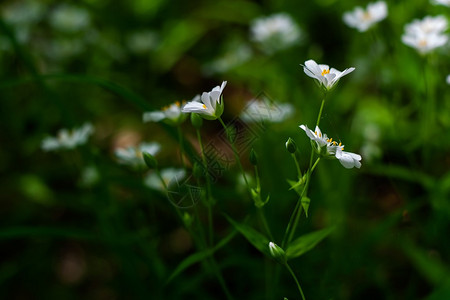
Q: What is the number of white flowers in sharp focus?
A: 3